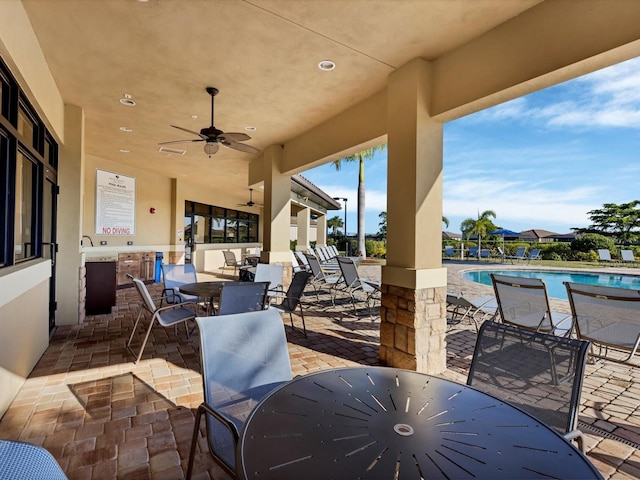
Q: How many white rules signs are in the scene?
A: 1